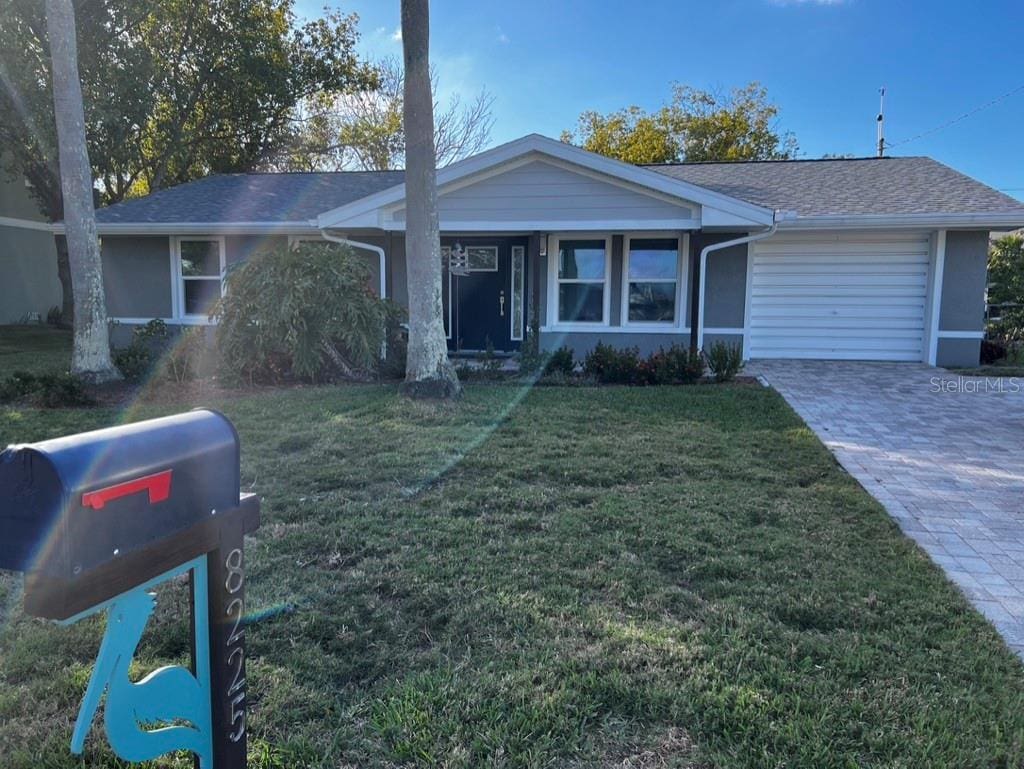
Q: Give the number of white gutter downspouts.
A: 2